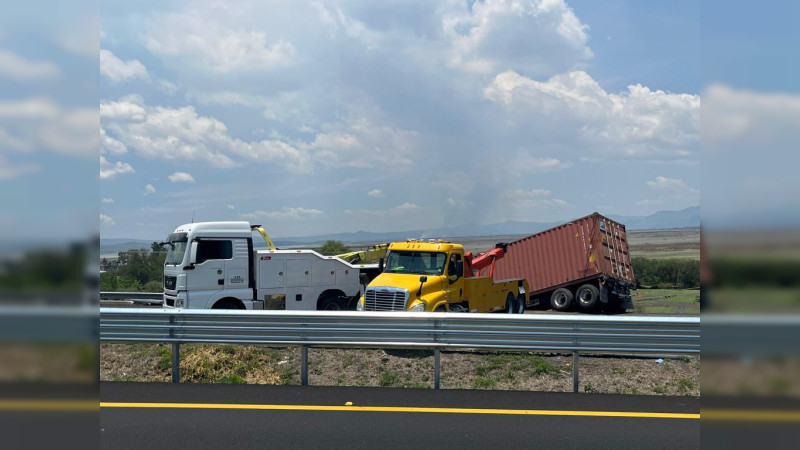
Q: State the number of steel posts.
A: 4